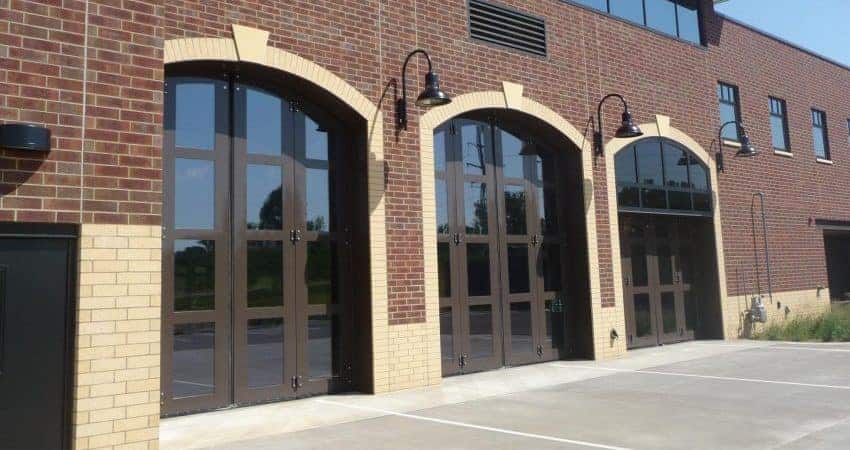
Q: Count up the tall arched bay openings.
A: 3